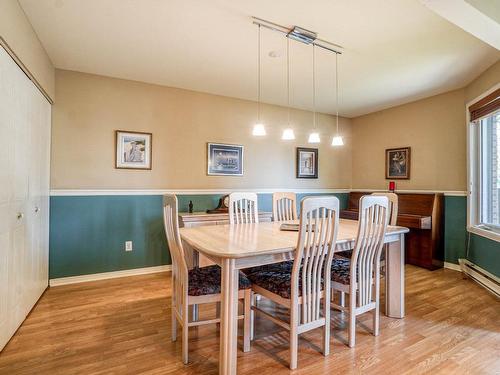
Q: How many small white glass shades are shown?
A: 4